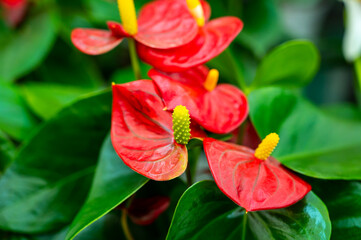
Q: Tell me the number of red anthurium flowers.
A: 5